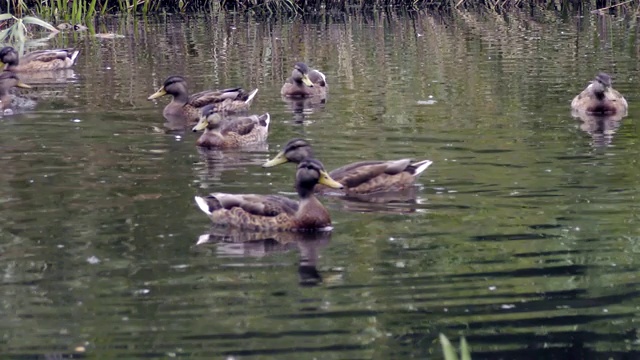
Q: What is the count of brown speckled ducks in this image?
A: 8